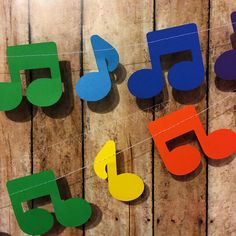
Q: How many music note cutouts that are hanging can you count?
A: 7